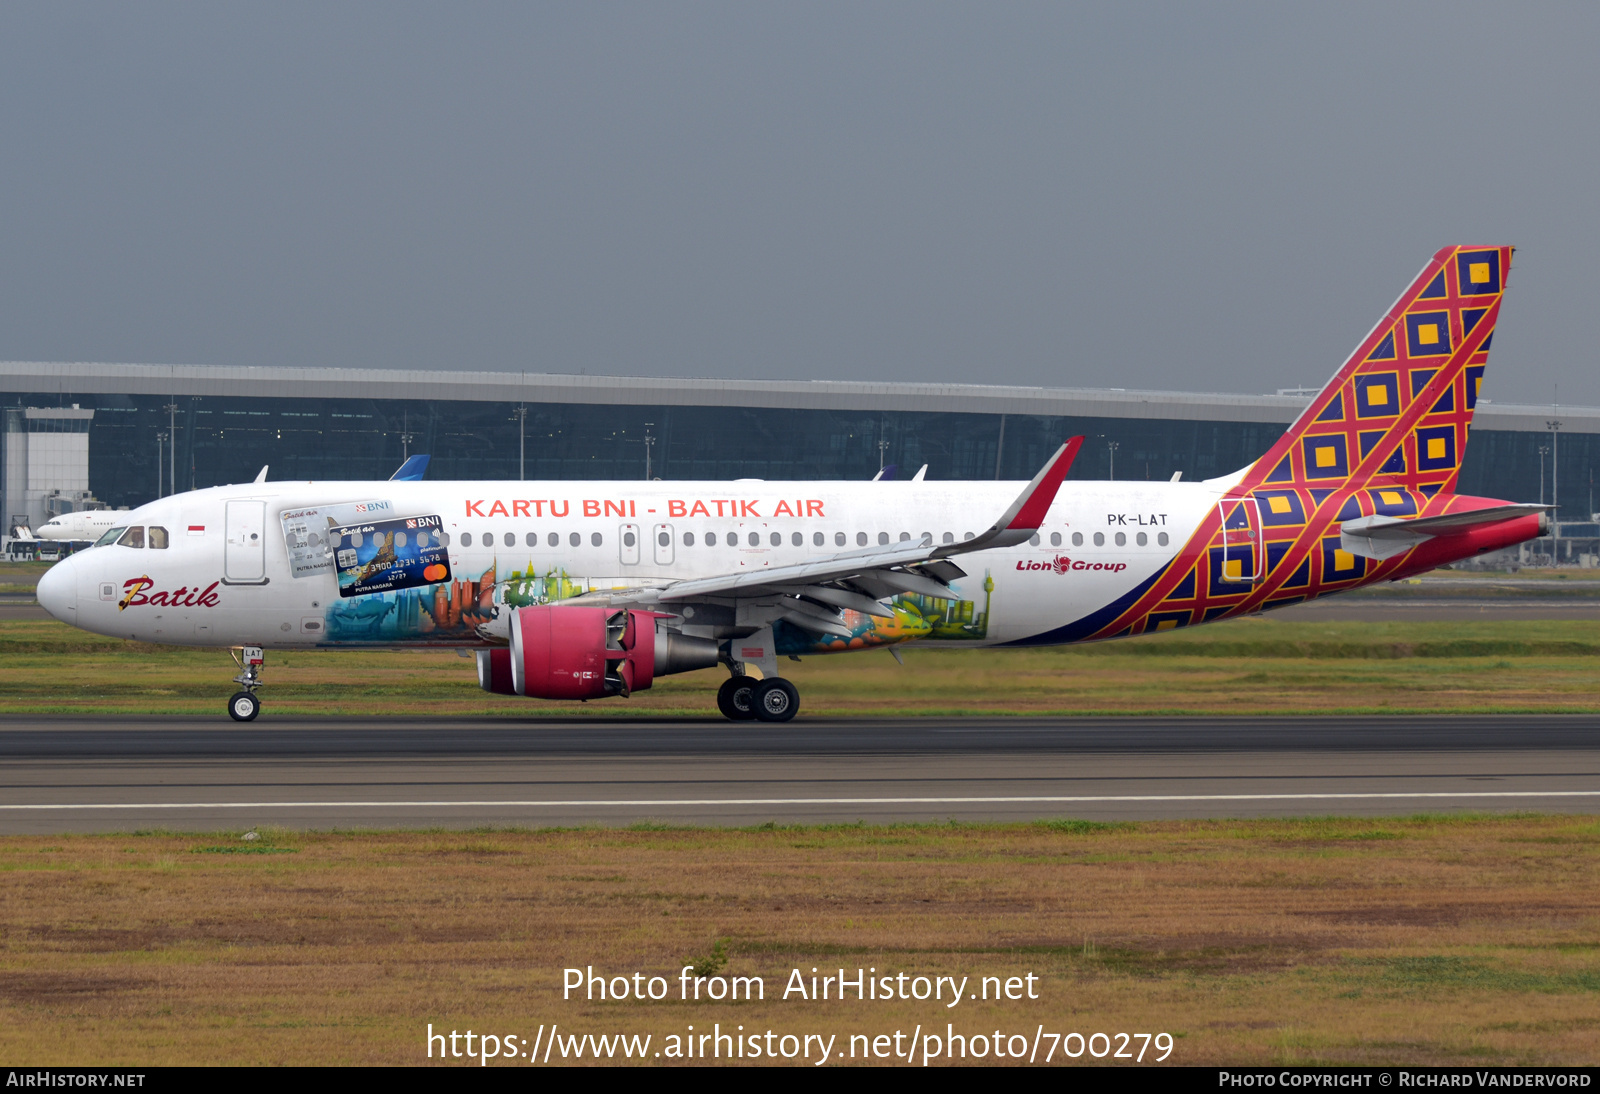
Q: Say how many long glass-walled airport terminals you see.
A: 1